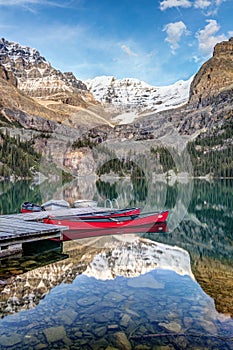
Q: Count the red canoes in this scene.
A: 2